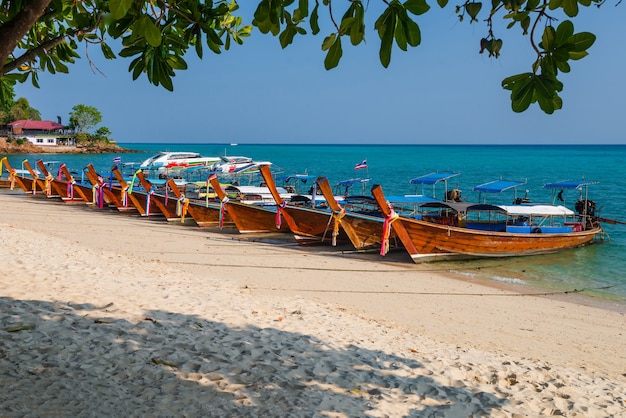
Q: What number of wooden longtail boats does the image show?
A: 13